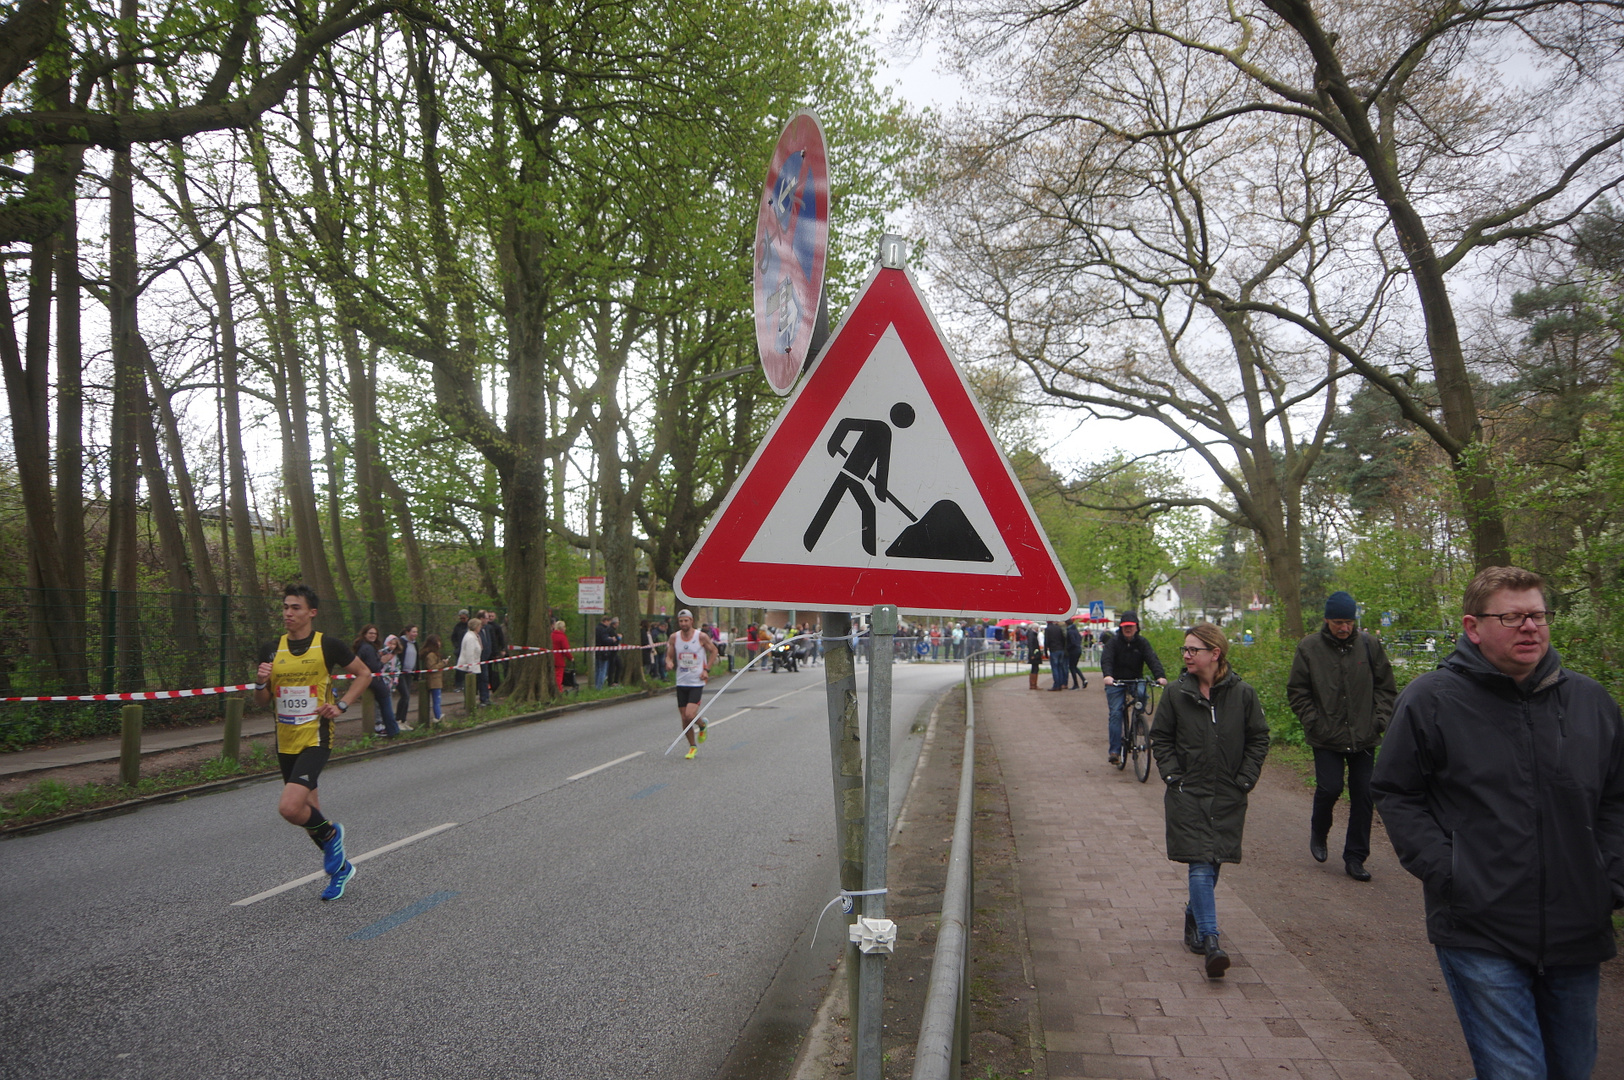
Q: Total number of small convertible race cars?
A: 0